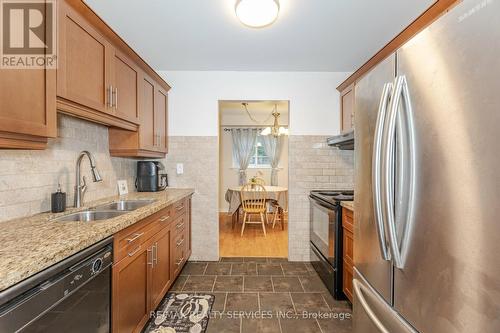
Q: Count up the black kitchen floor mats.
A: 1